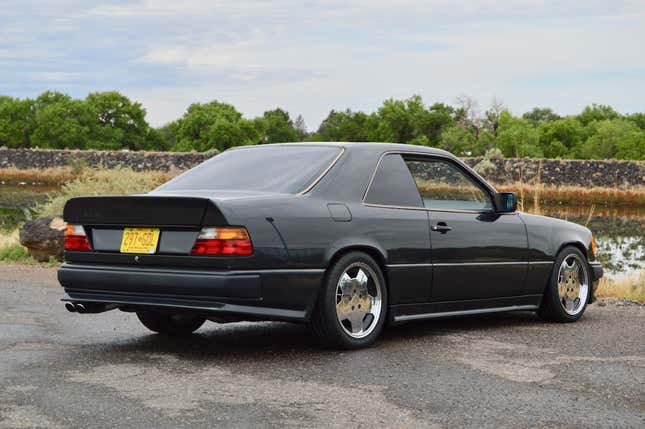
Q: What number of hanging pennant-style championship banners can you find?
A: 0